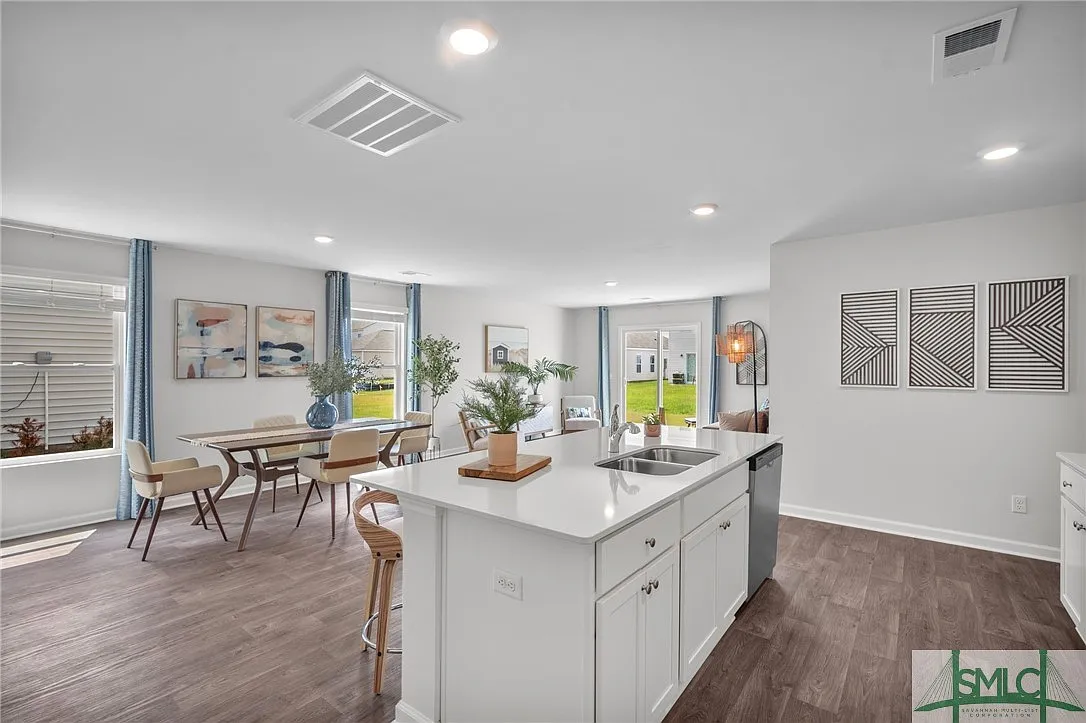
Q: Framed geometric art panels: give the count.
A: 3